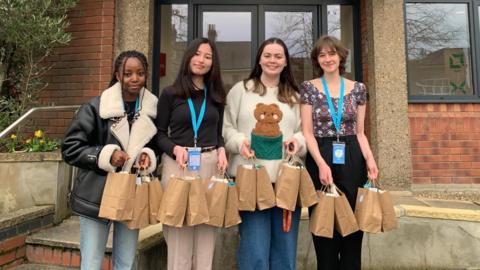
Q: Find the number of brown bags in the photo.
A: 15